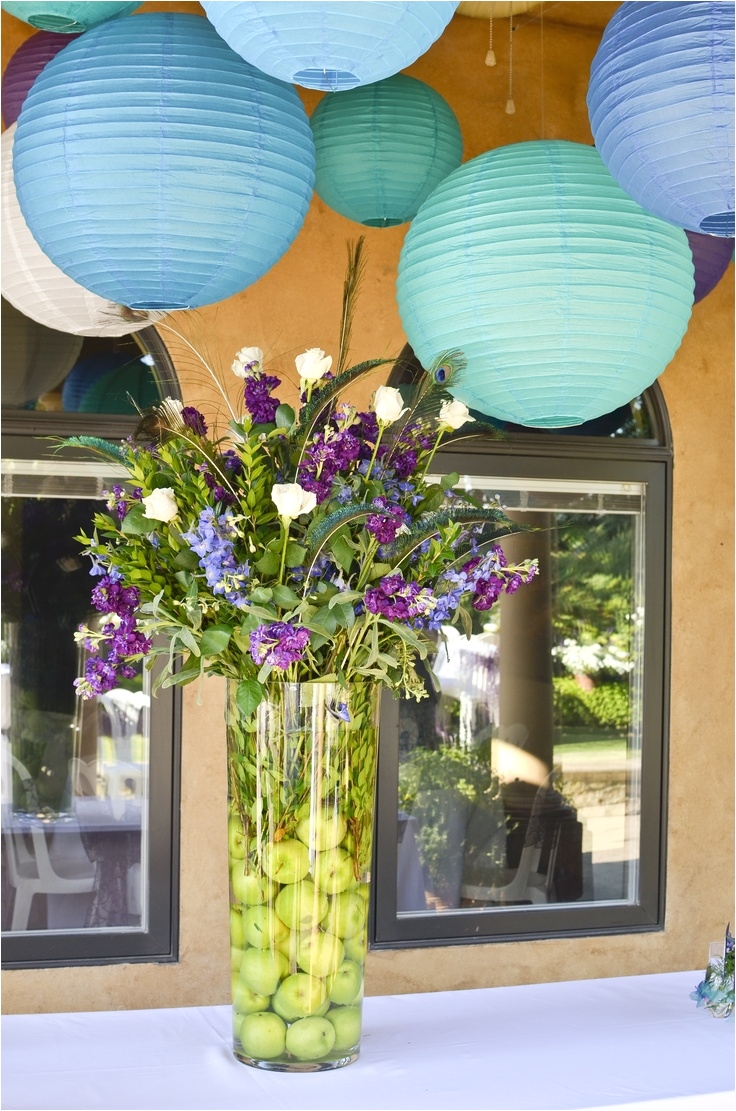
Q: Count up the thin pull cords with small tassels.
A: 2